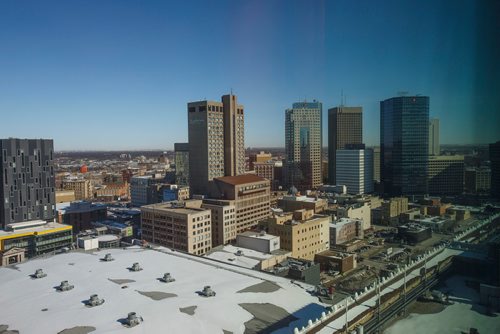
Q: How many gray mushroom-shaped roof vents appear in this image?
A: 8